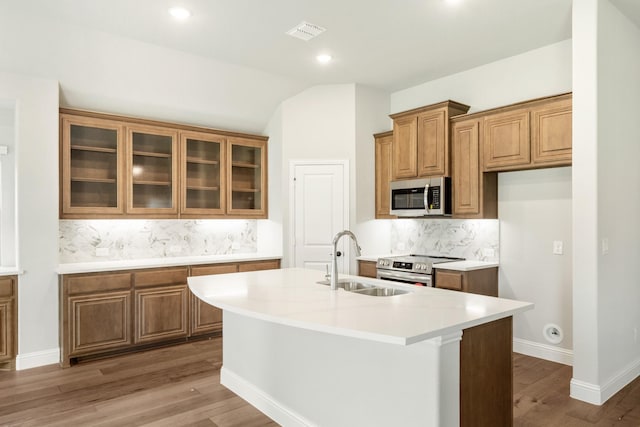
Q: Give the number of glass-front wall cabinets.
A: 4